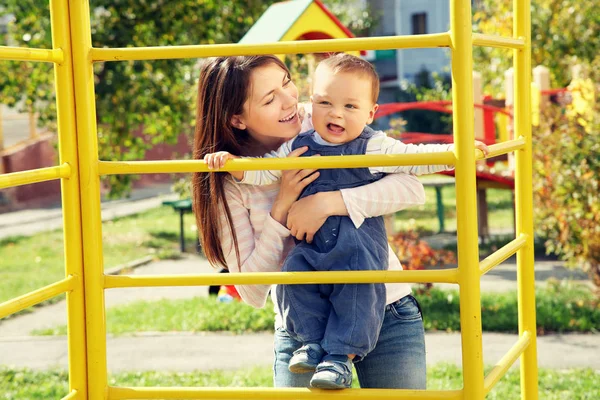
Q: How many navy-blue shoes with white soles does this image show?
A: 2